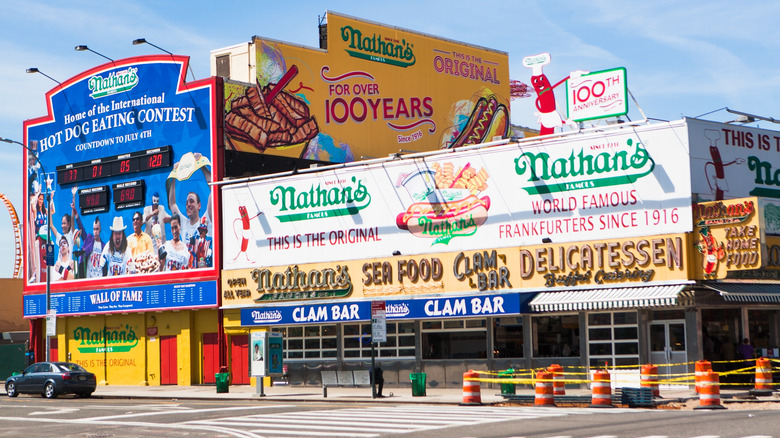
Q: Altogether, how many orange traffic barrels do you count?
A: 8